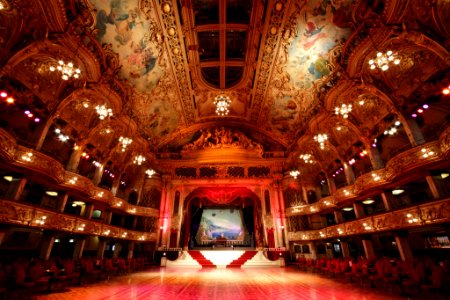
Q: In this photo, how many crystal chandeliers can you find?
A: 11